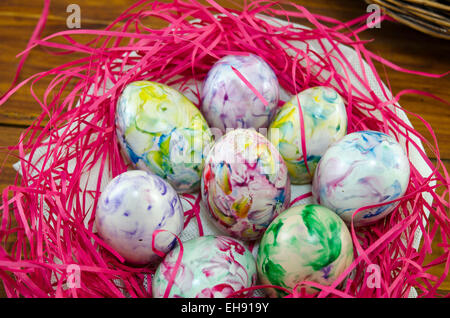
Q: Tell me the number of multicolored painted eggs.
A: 8